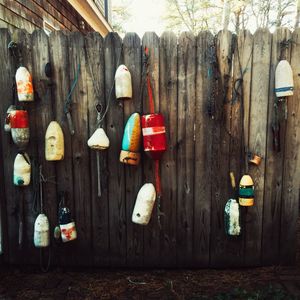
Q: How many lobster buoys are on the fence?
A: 14